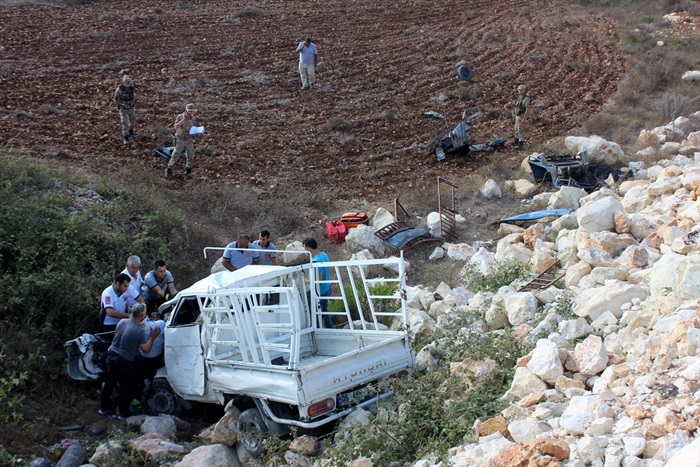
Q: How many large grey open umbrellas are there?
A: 0